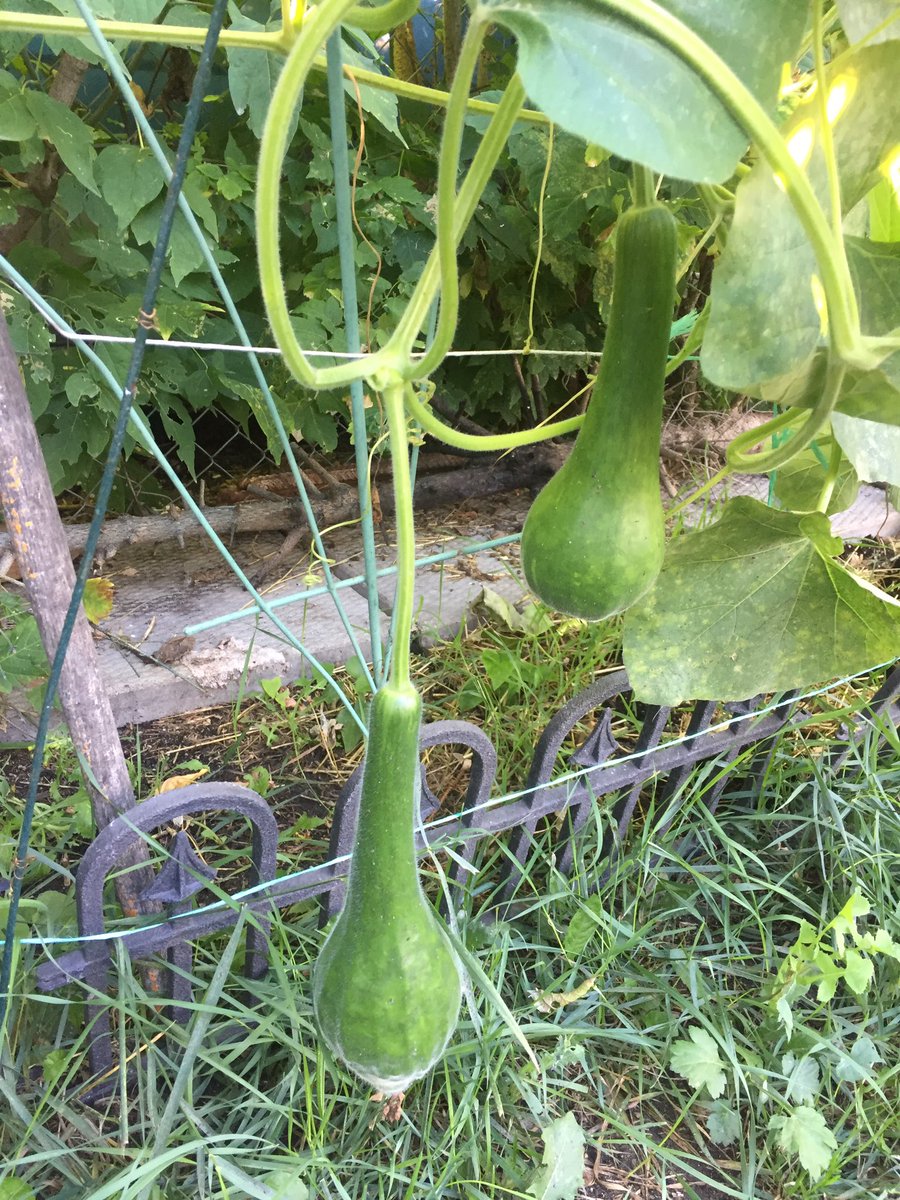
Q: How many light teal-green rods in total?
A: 5